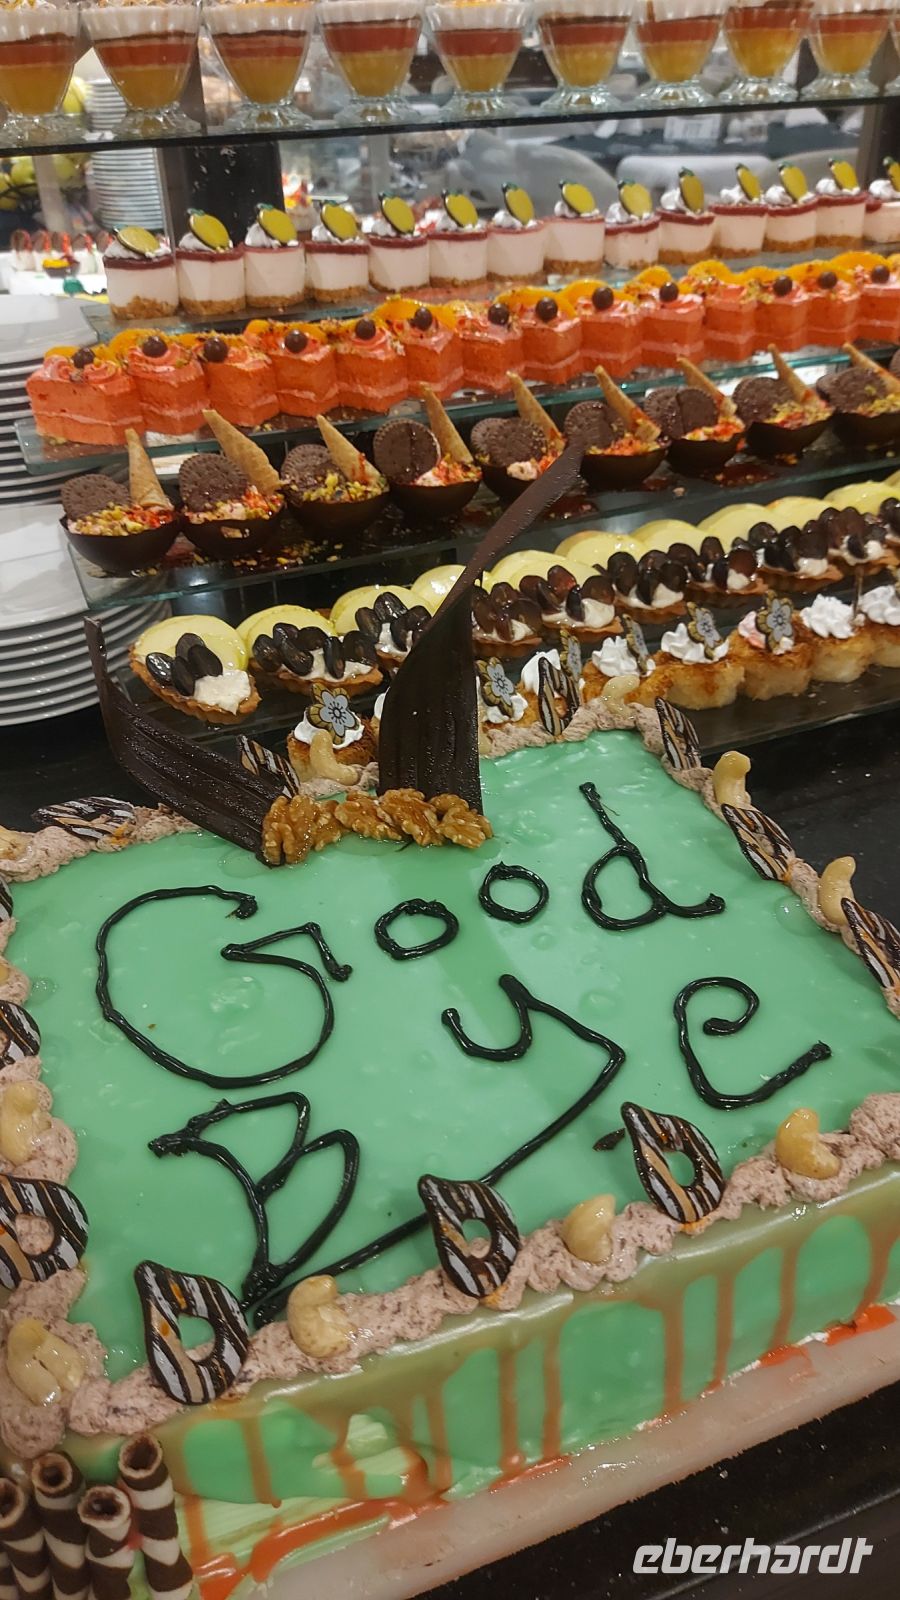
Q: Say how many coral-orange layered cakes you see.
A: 14